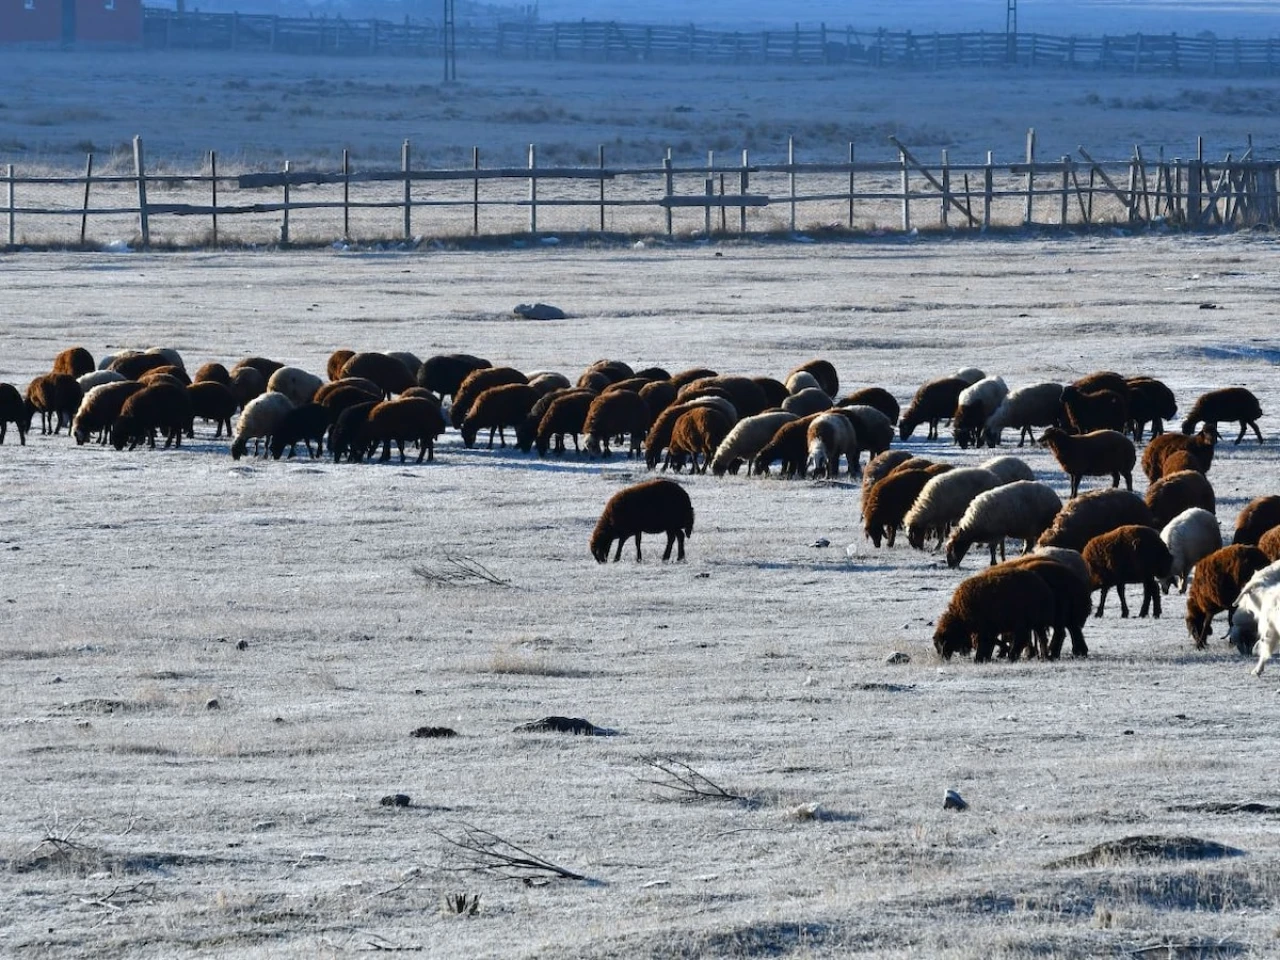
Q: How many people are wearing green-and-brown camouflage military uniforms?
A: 0